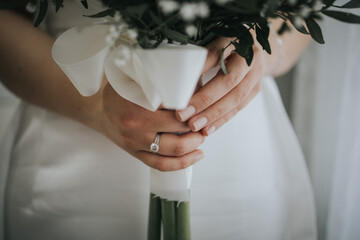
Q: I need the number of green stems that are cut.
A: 3